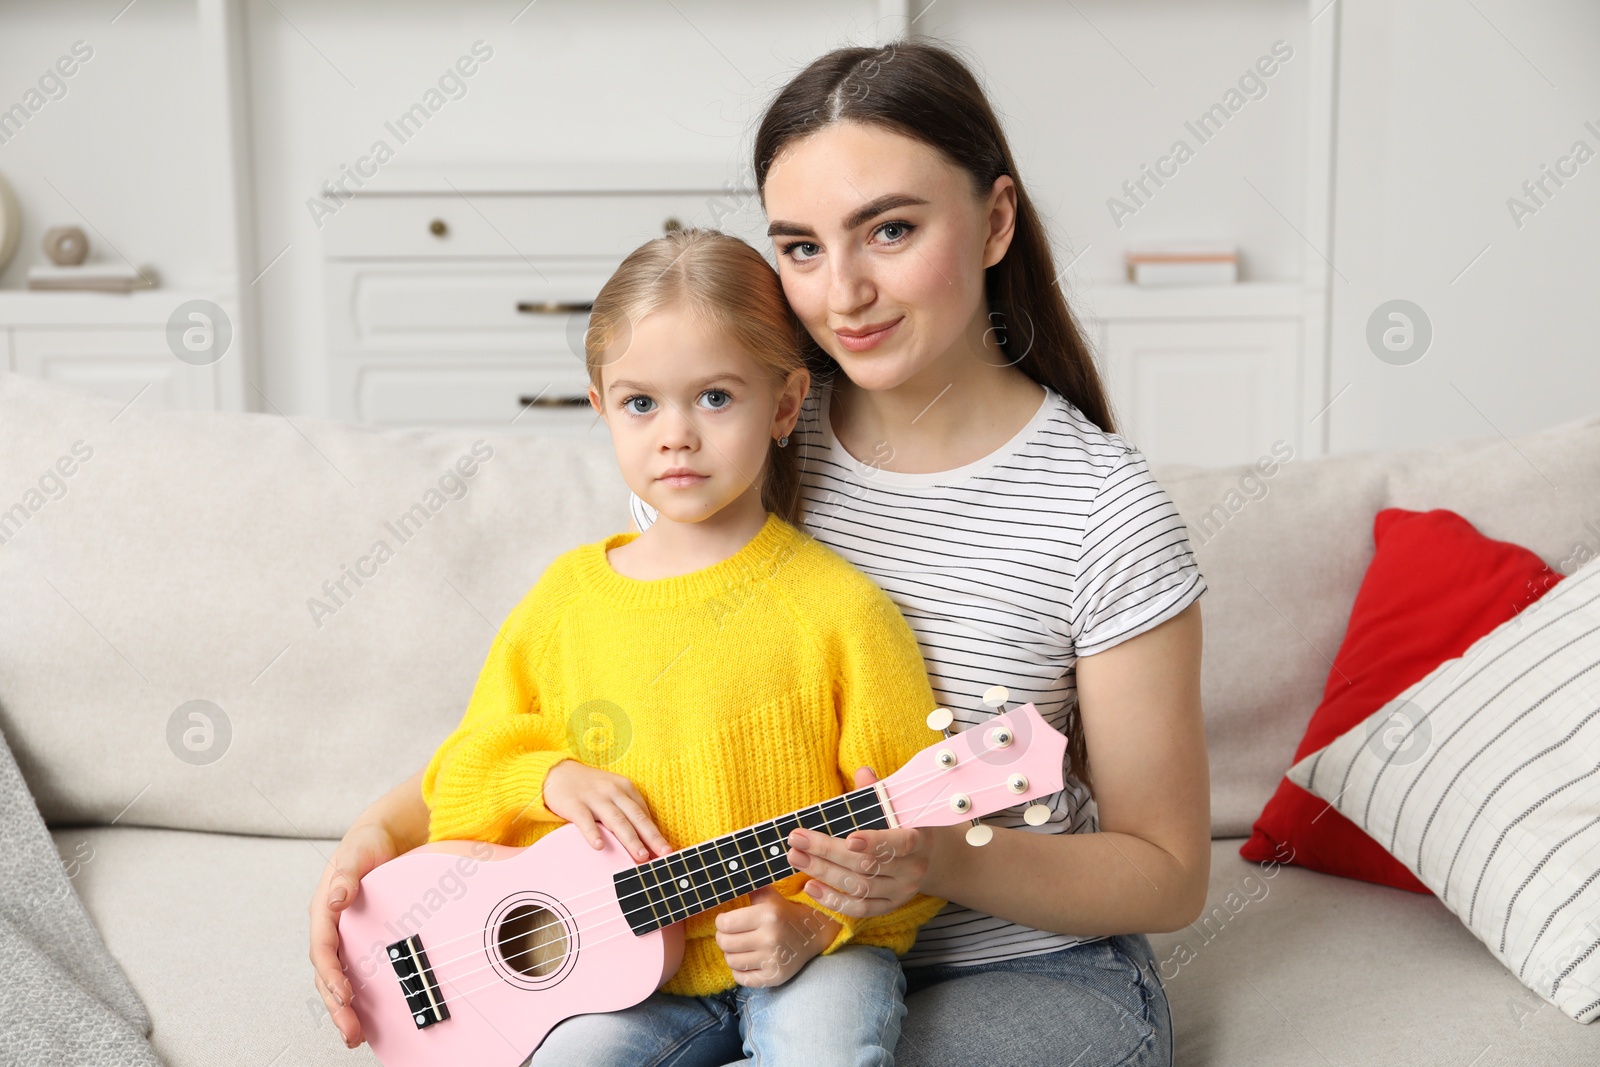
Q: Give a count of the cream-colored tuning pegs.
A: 4